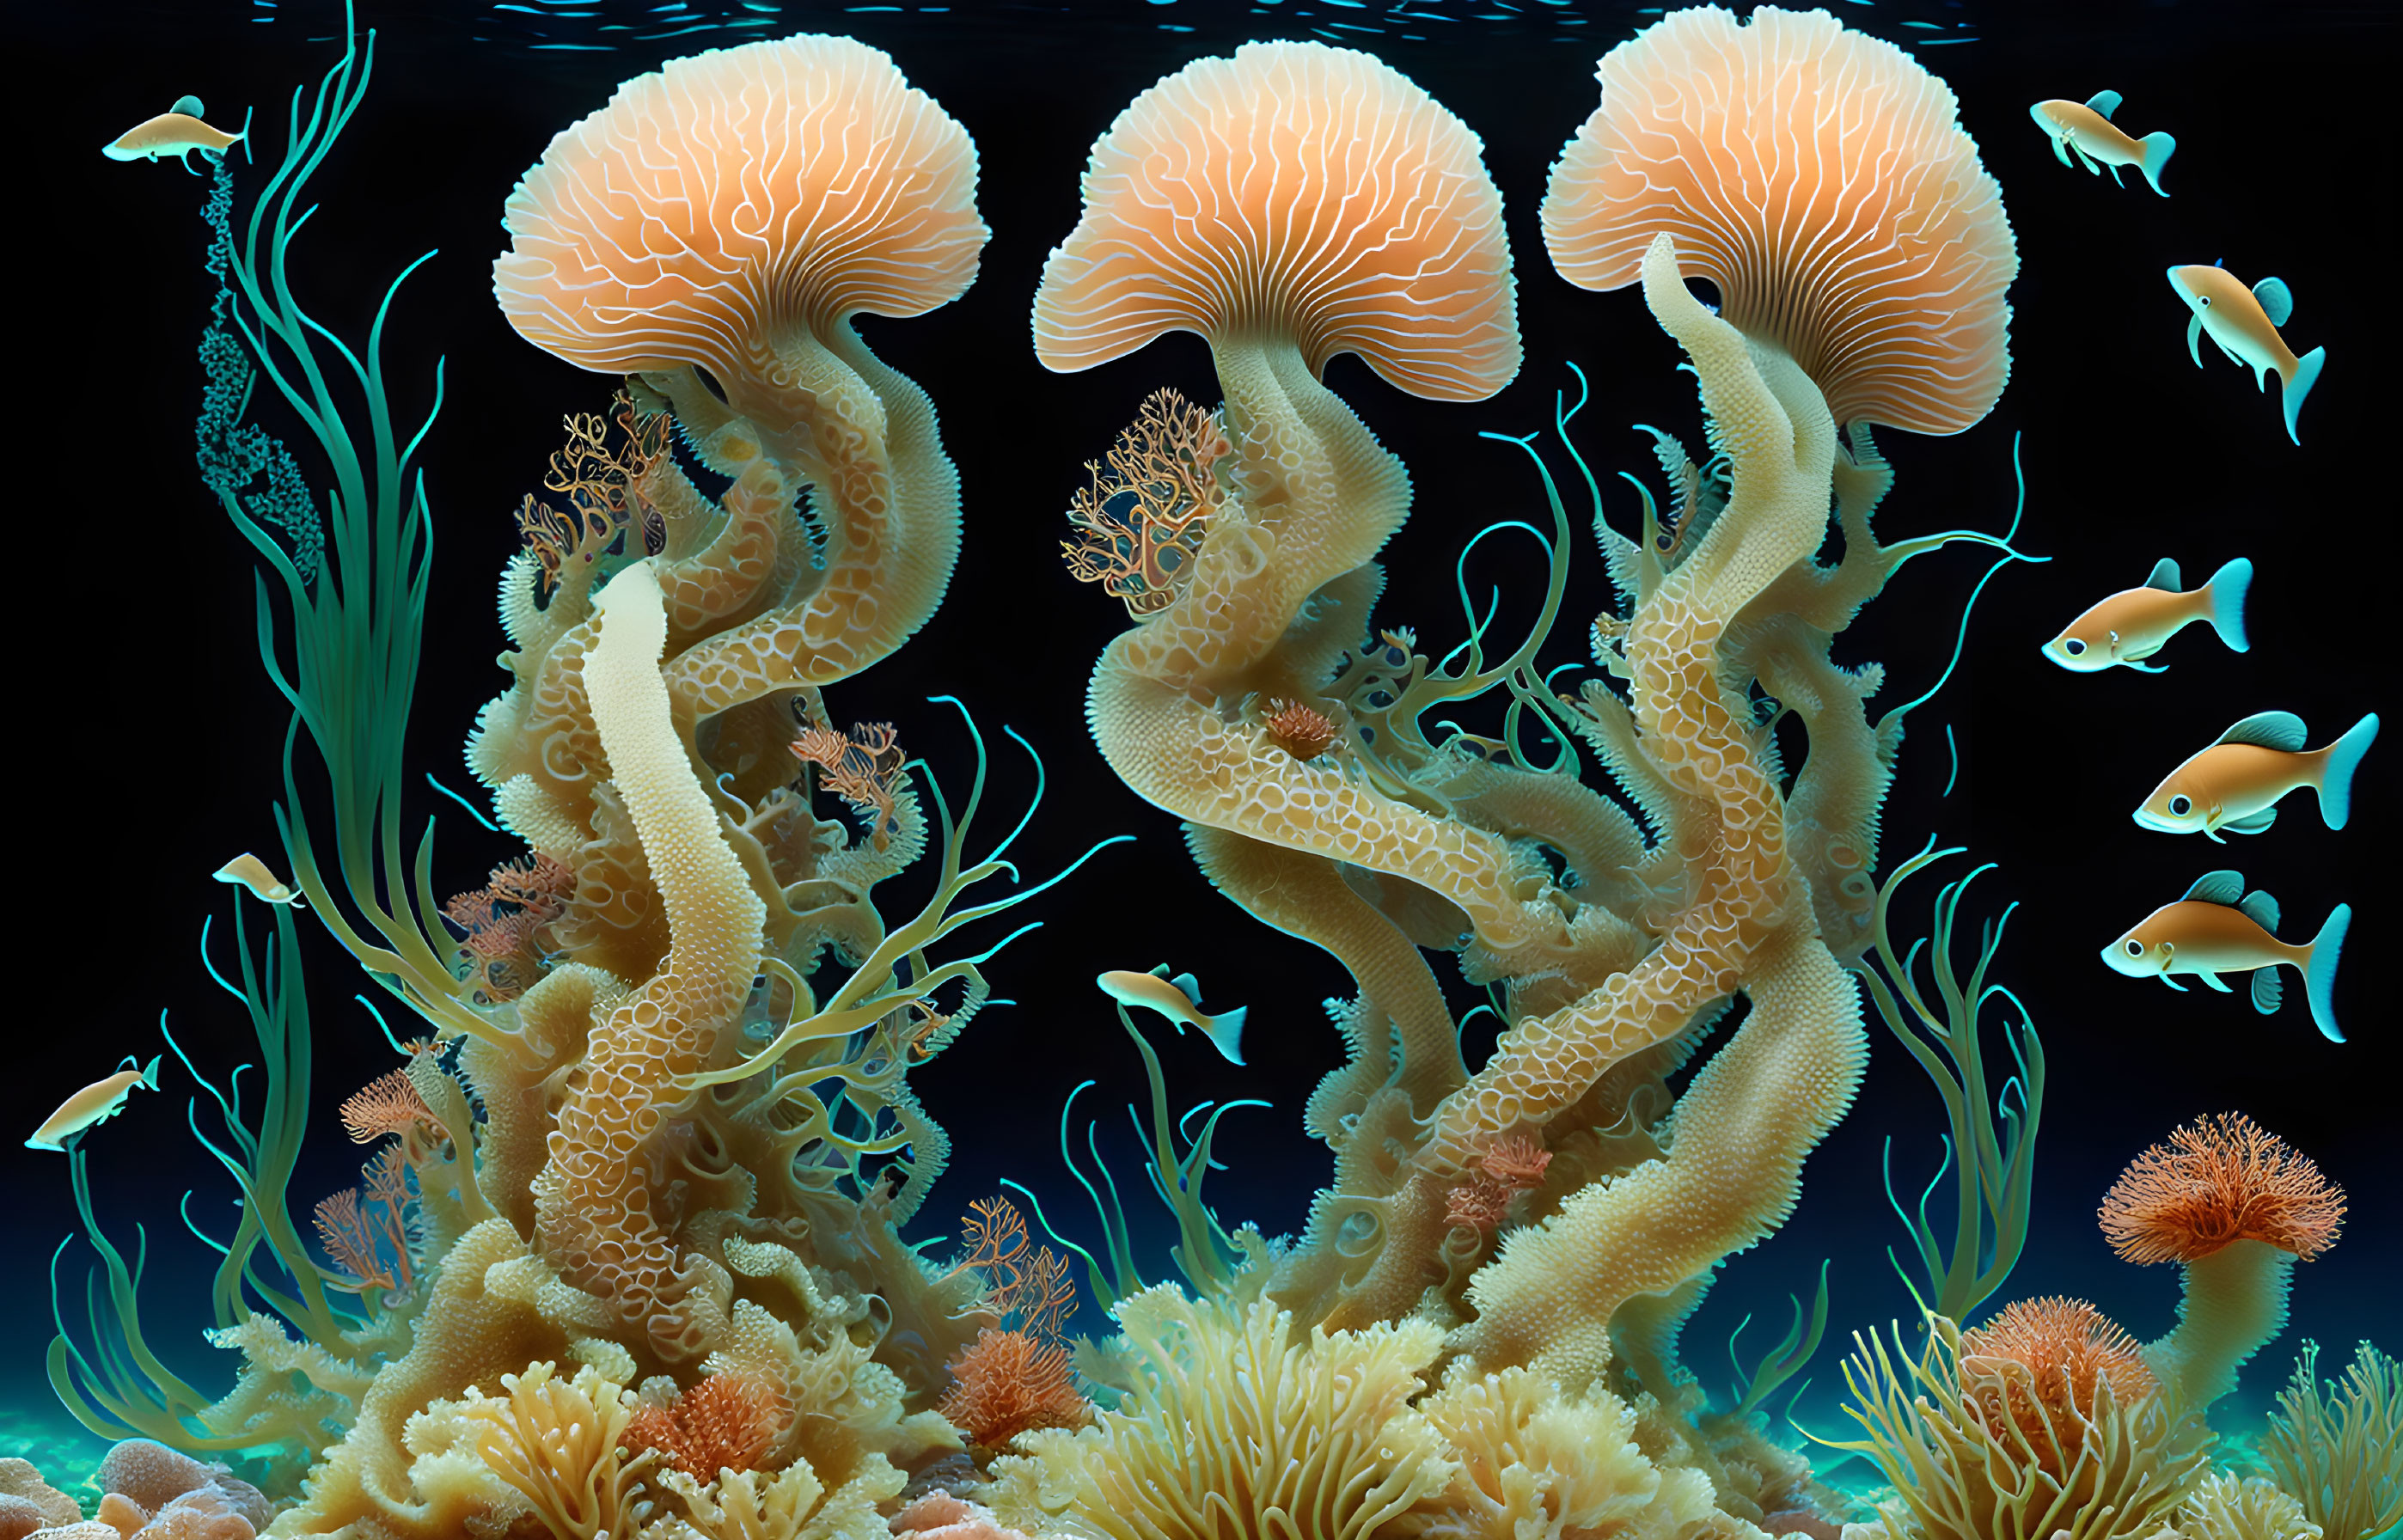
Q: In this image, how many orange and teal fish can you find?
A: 9